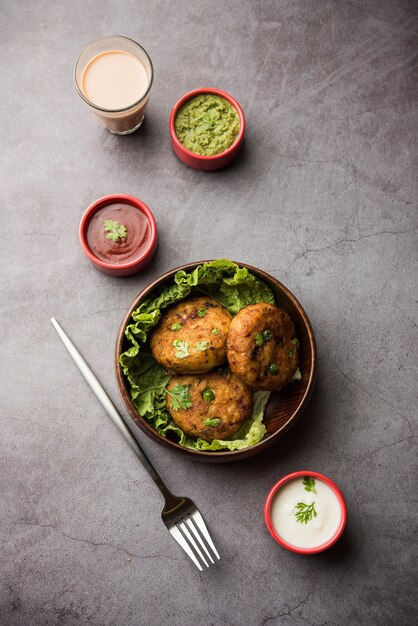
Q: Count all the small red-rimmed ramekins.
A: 3